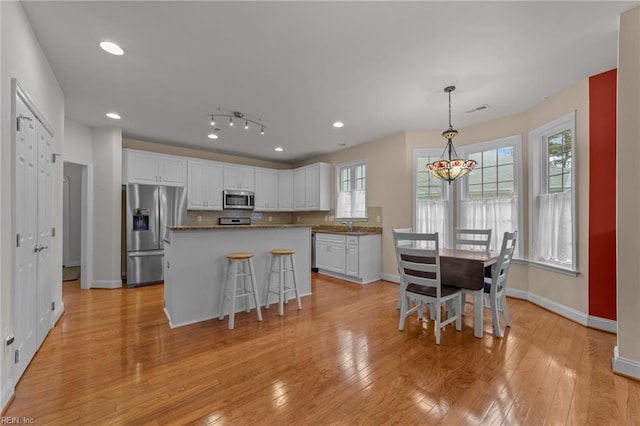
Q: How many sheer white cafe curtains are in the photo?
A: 4